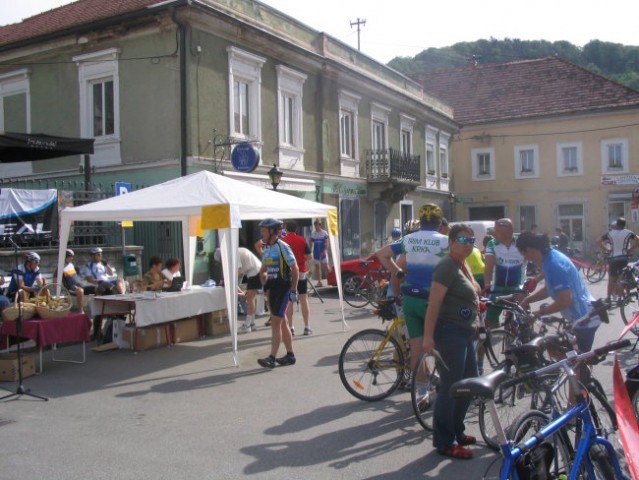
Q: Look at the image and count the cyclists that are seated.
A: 3